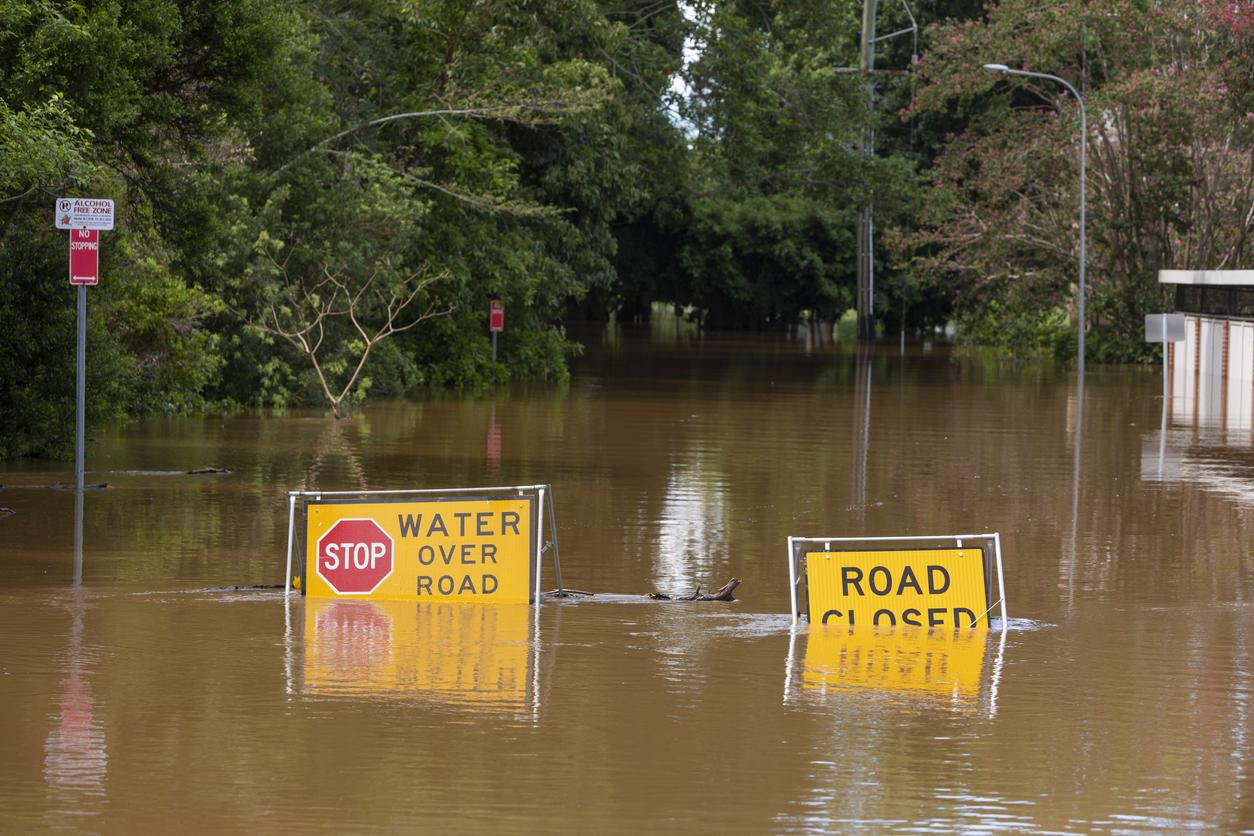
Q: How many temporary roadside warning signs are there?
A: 2